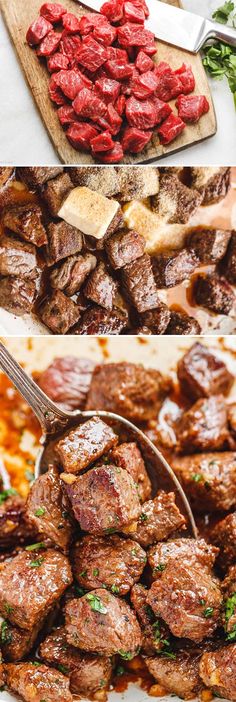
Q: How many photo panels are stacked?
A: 3